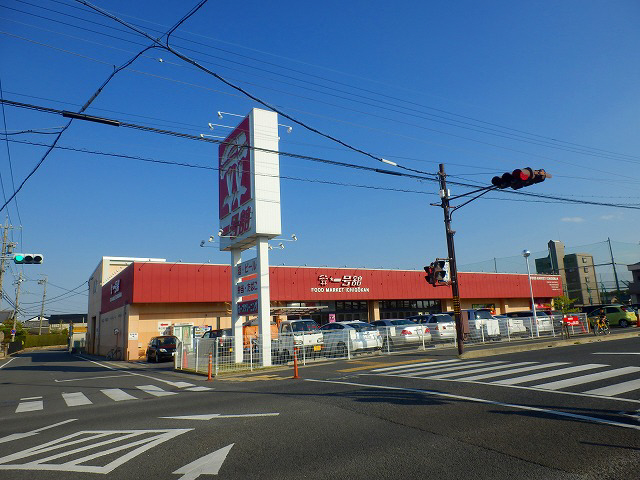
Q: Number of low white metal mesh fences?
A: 1